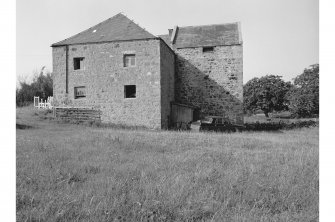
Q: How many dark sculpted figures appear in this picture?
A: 0